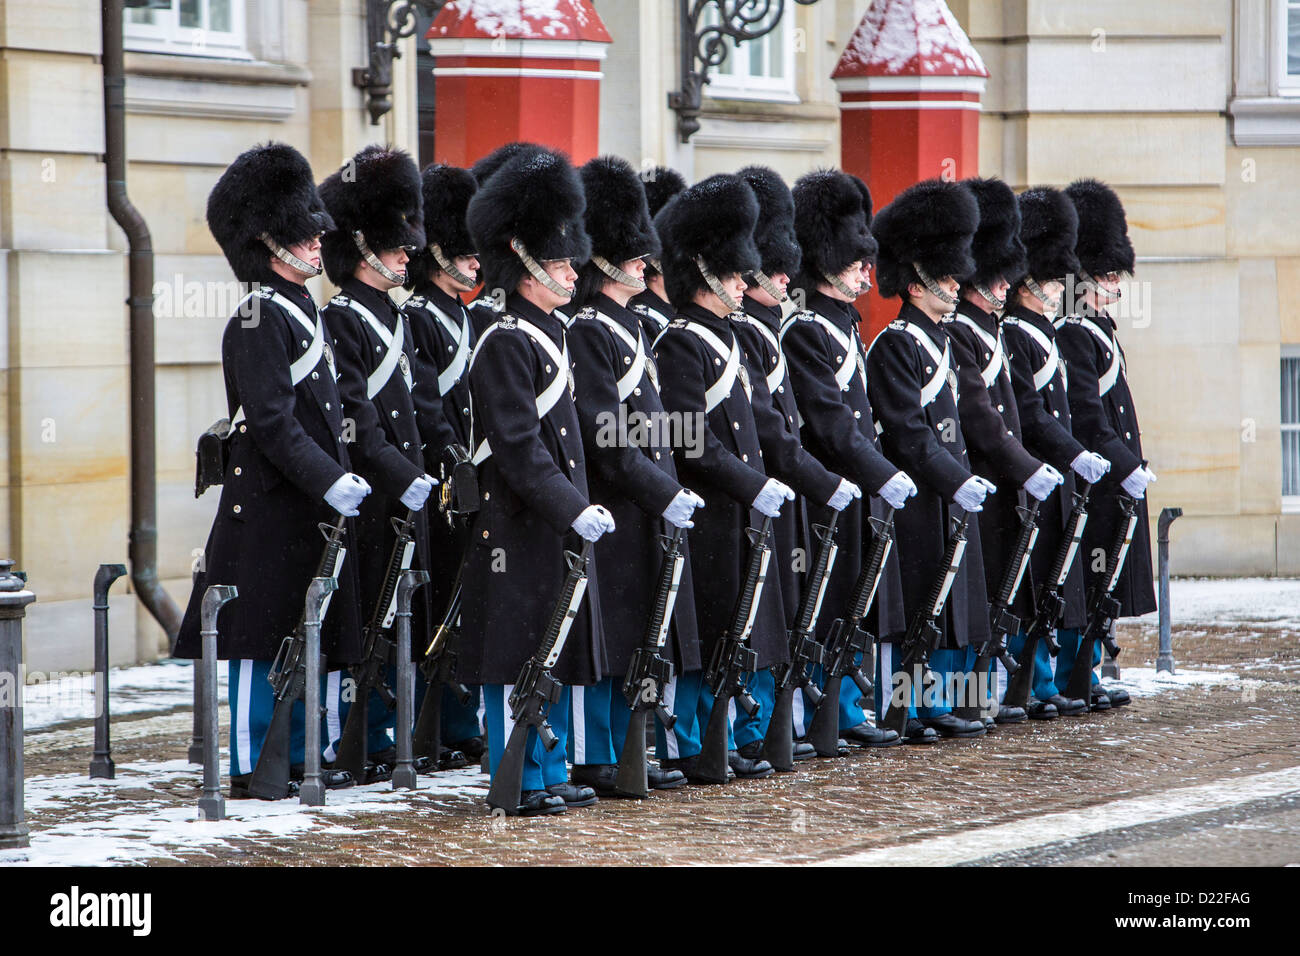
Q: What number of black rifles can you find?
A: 12